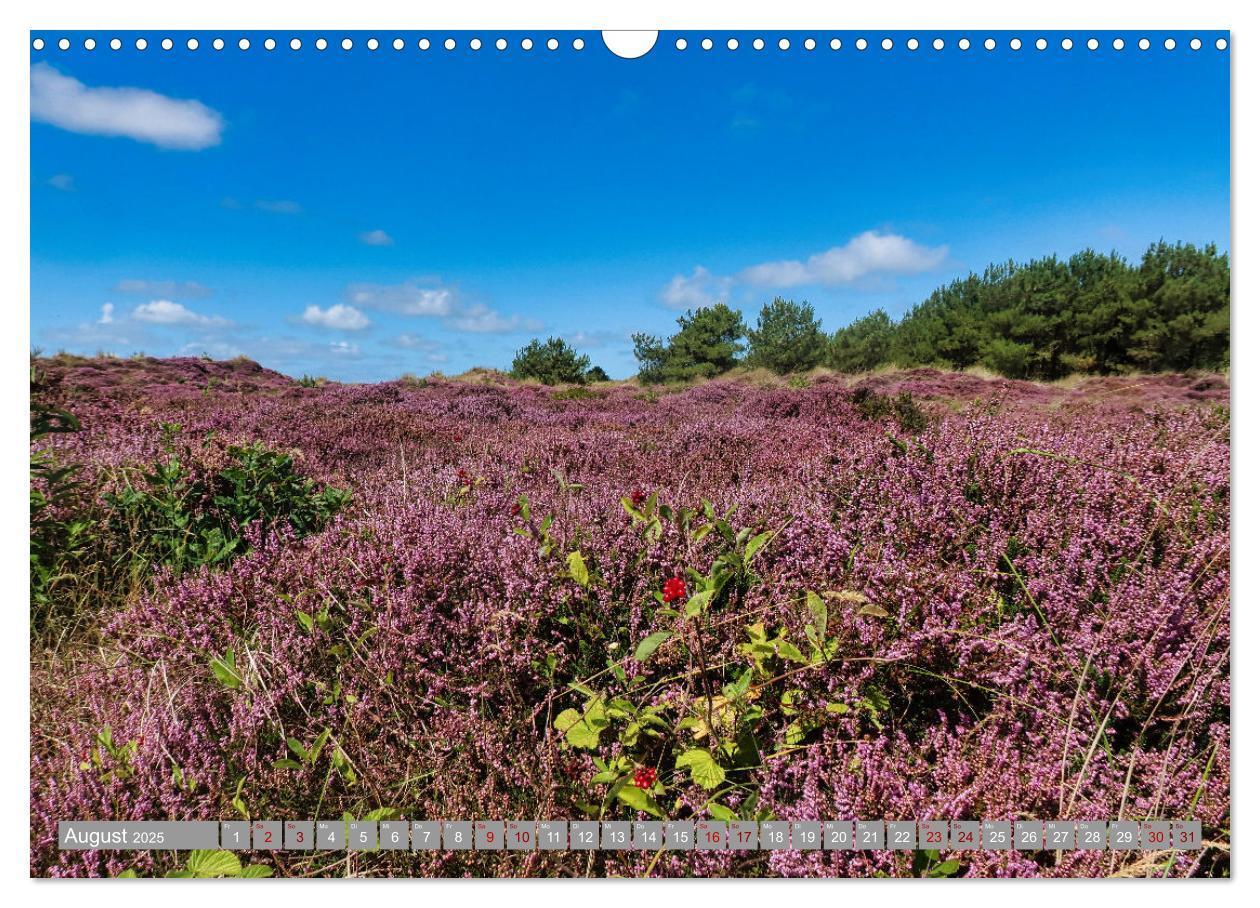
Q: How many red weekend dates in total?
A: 10